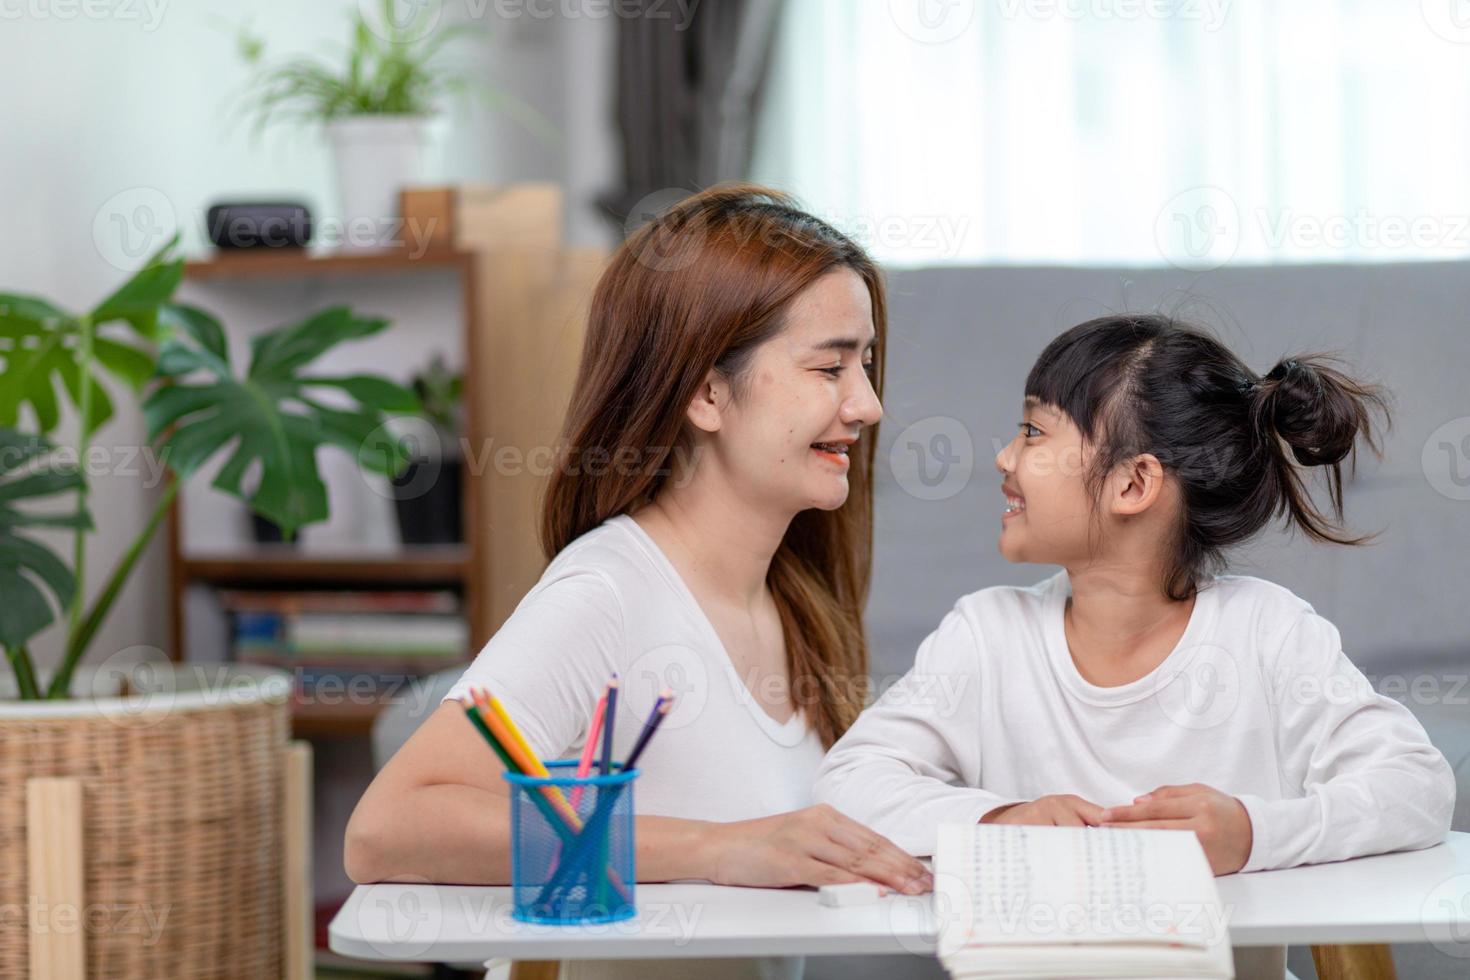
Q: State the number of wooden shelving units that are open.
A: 1